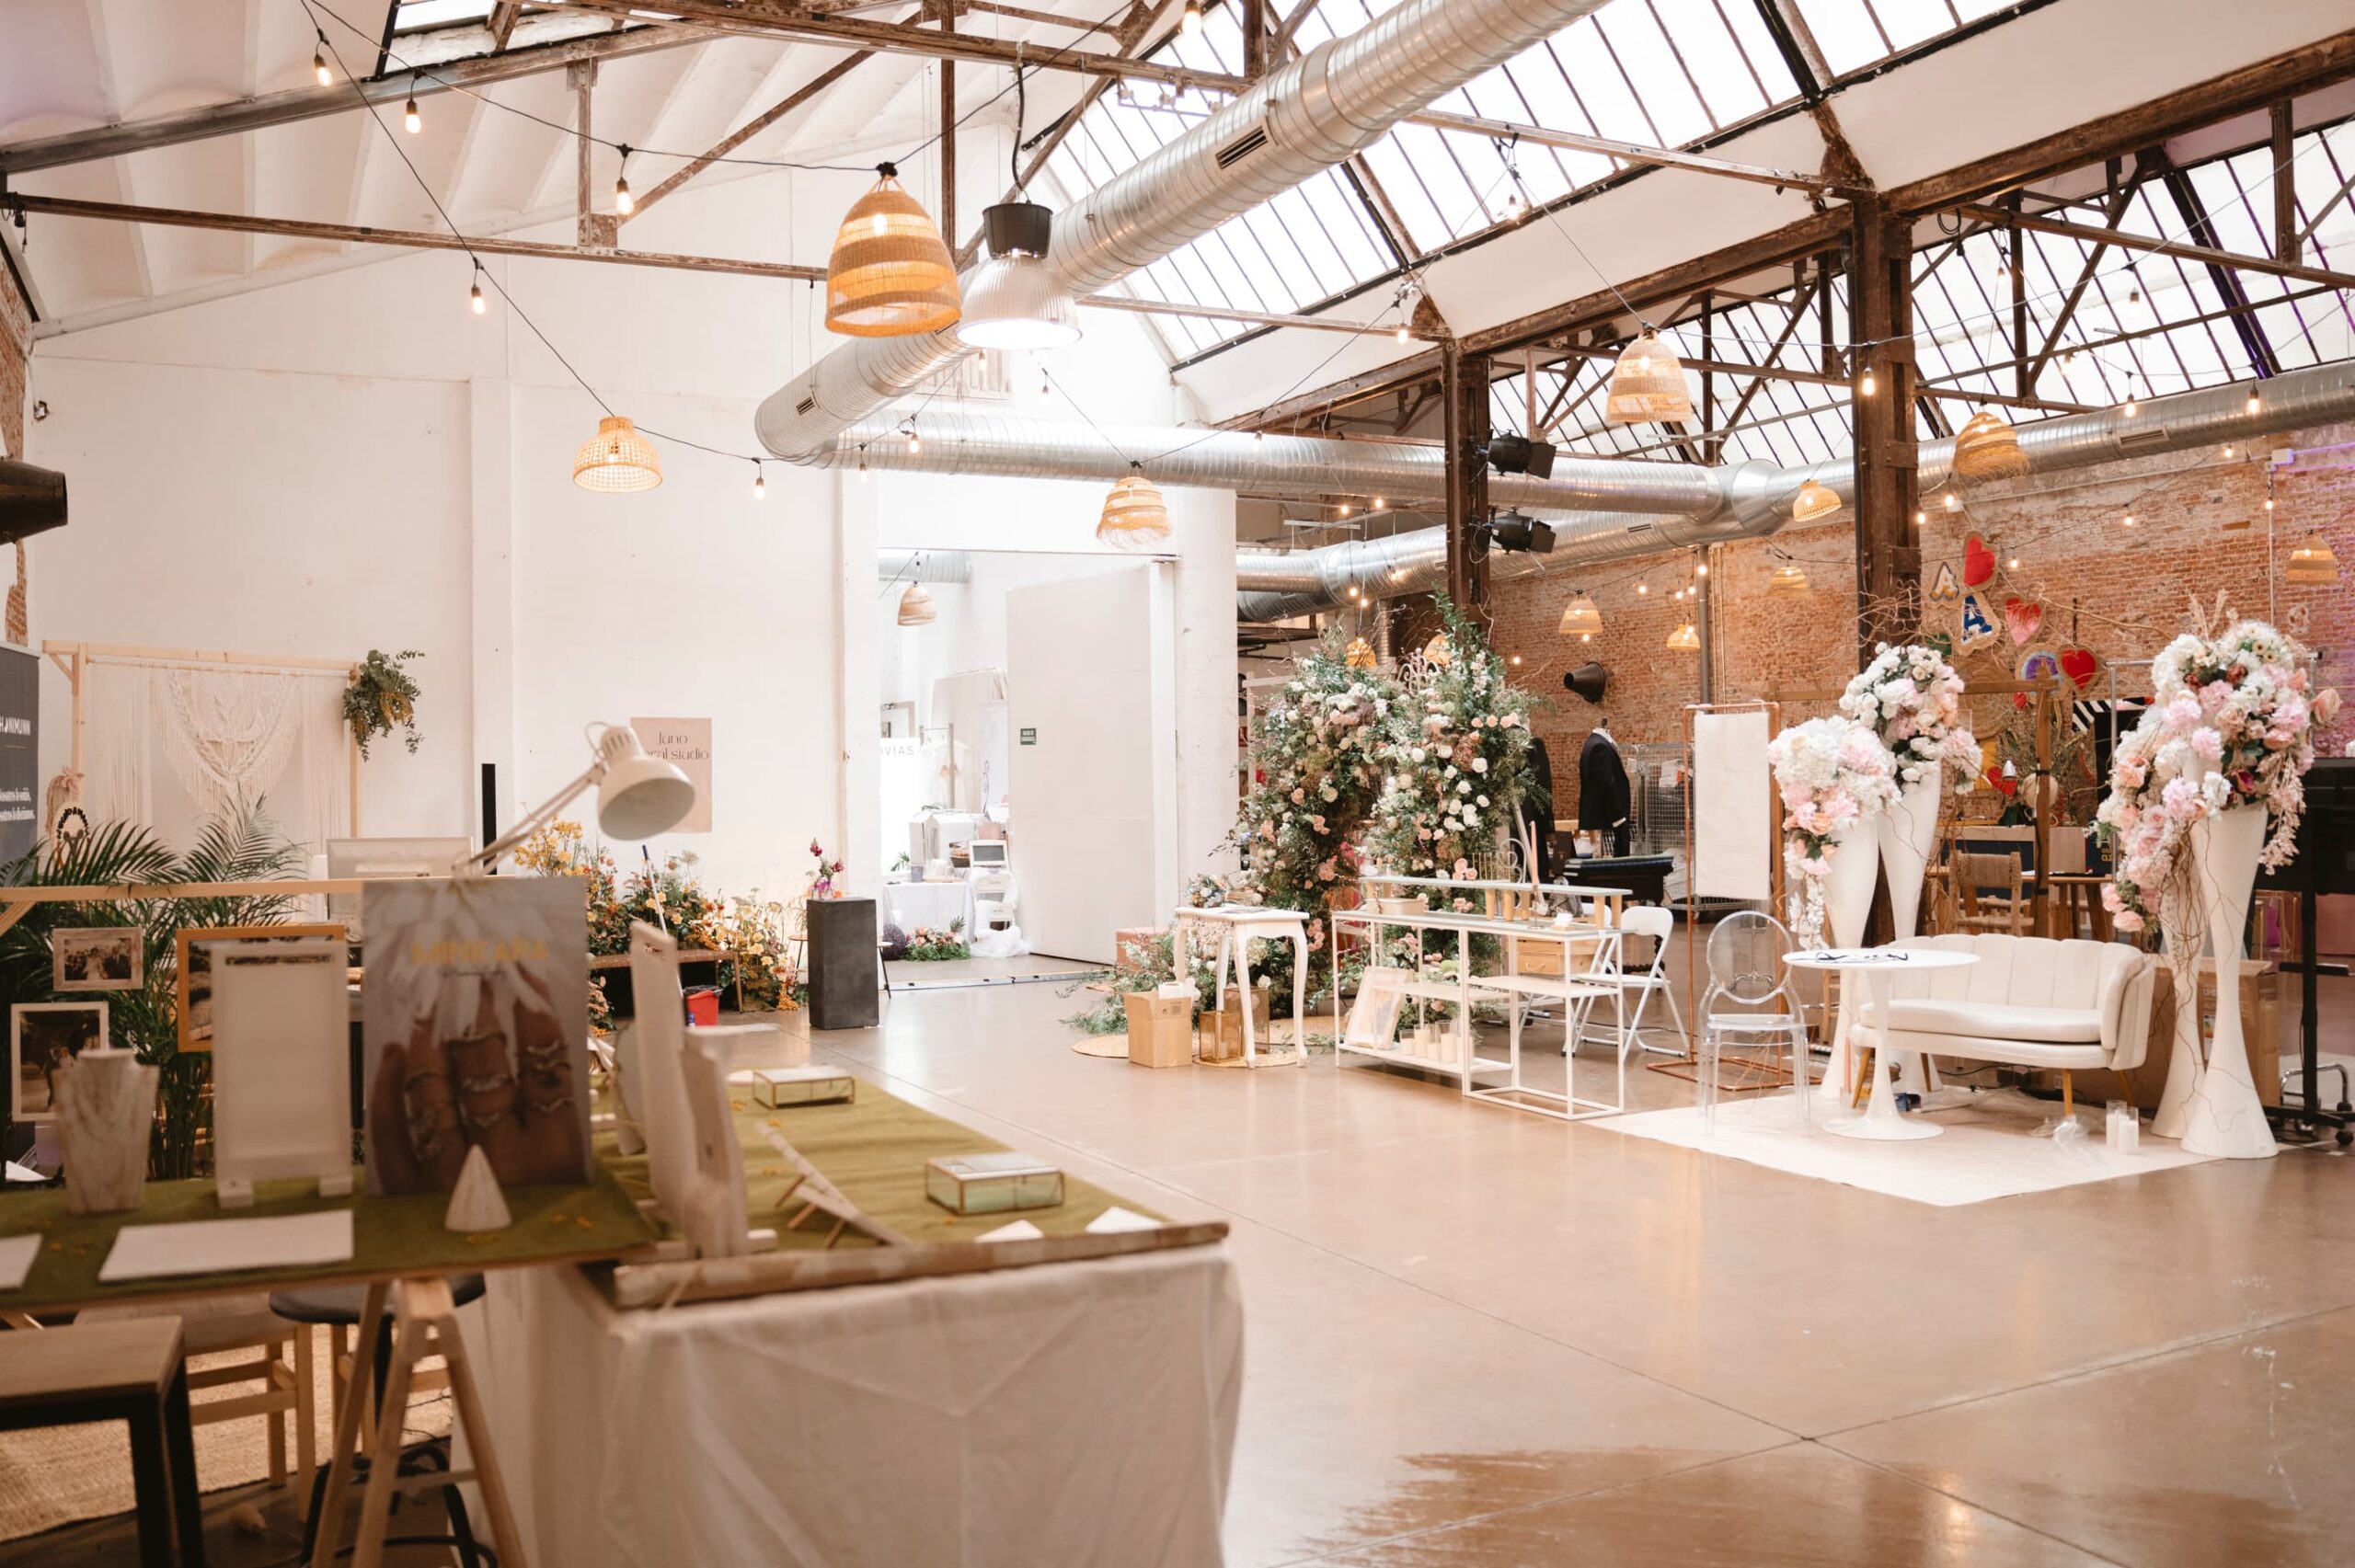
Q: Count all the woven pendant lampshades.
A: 13